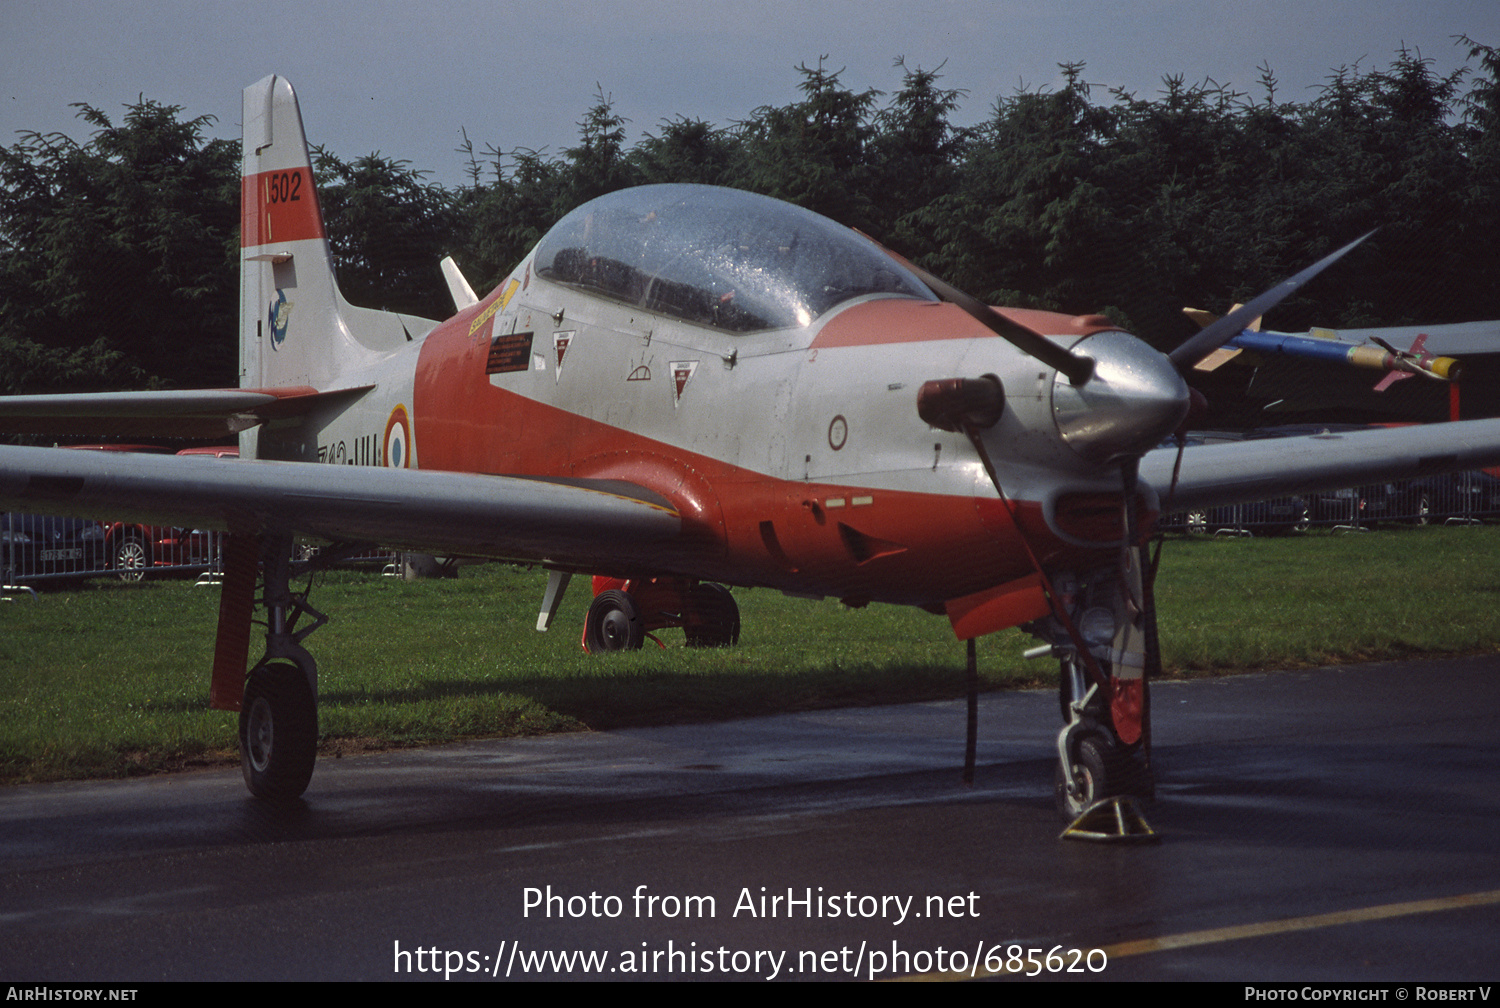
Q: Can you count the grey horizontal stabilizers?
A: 1